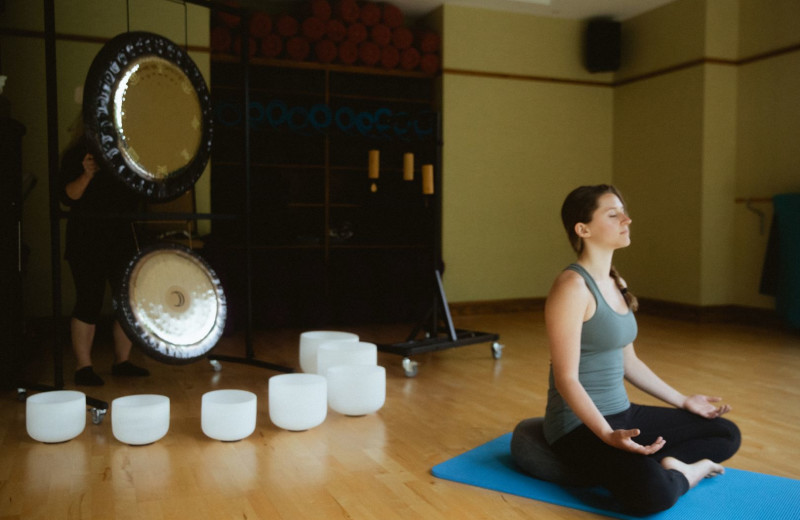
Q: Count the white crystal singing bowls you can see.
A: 7